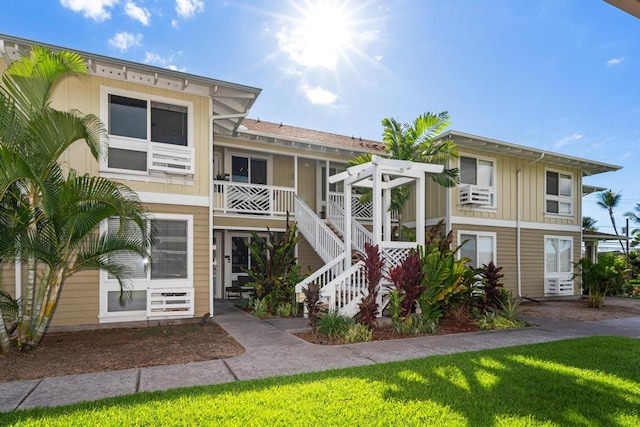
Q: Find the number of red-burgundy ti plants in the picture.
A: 4